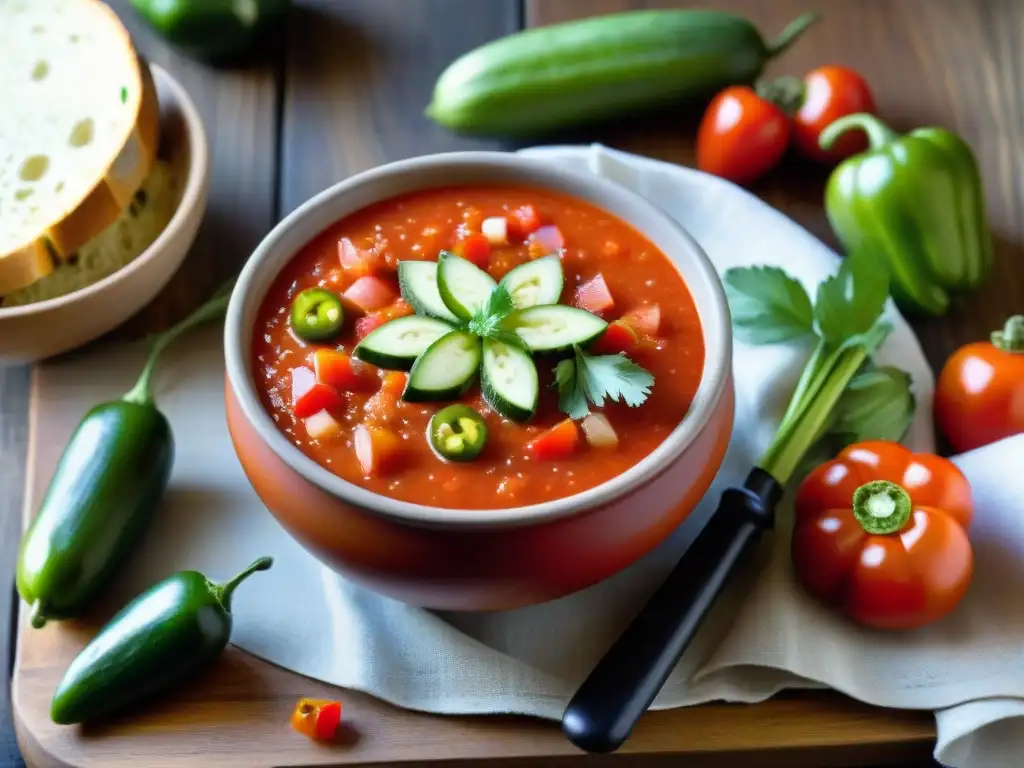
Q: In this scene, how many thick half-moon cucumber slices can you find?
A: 7